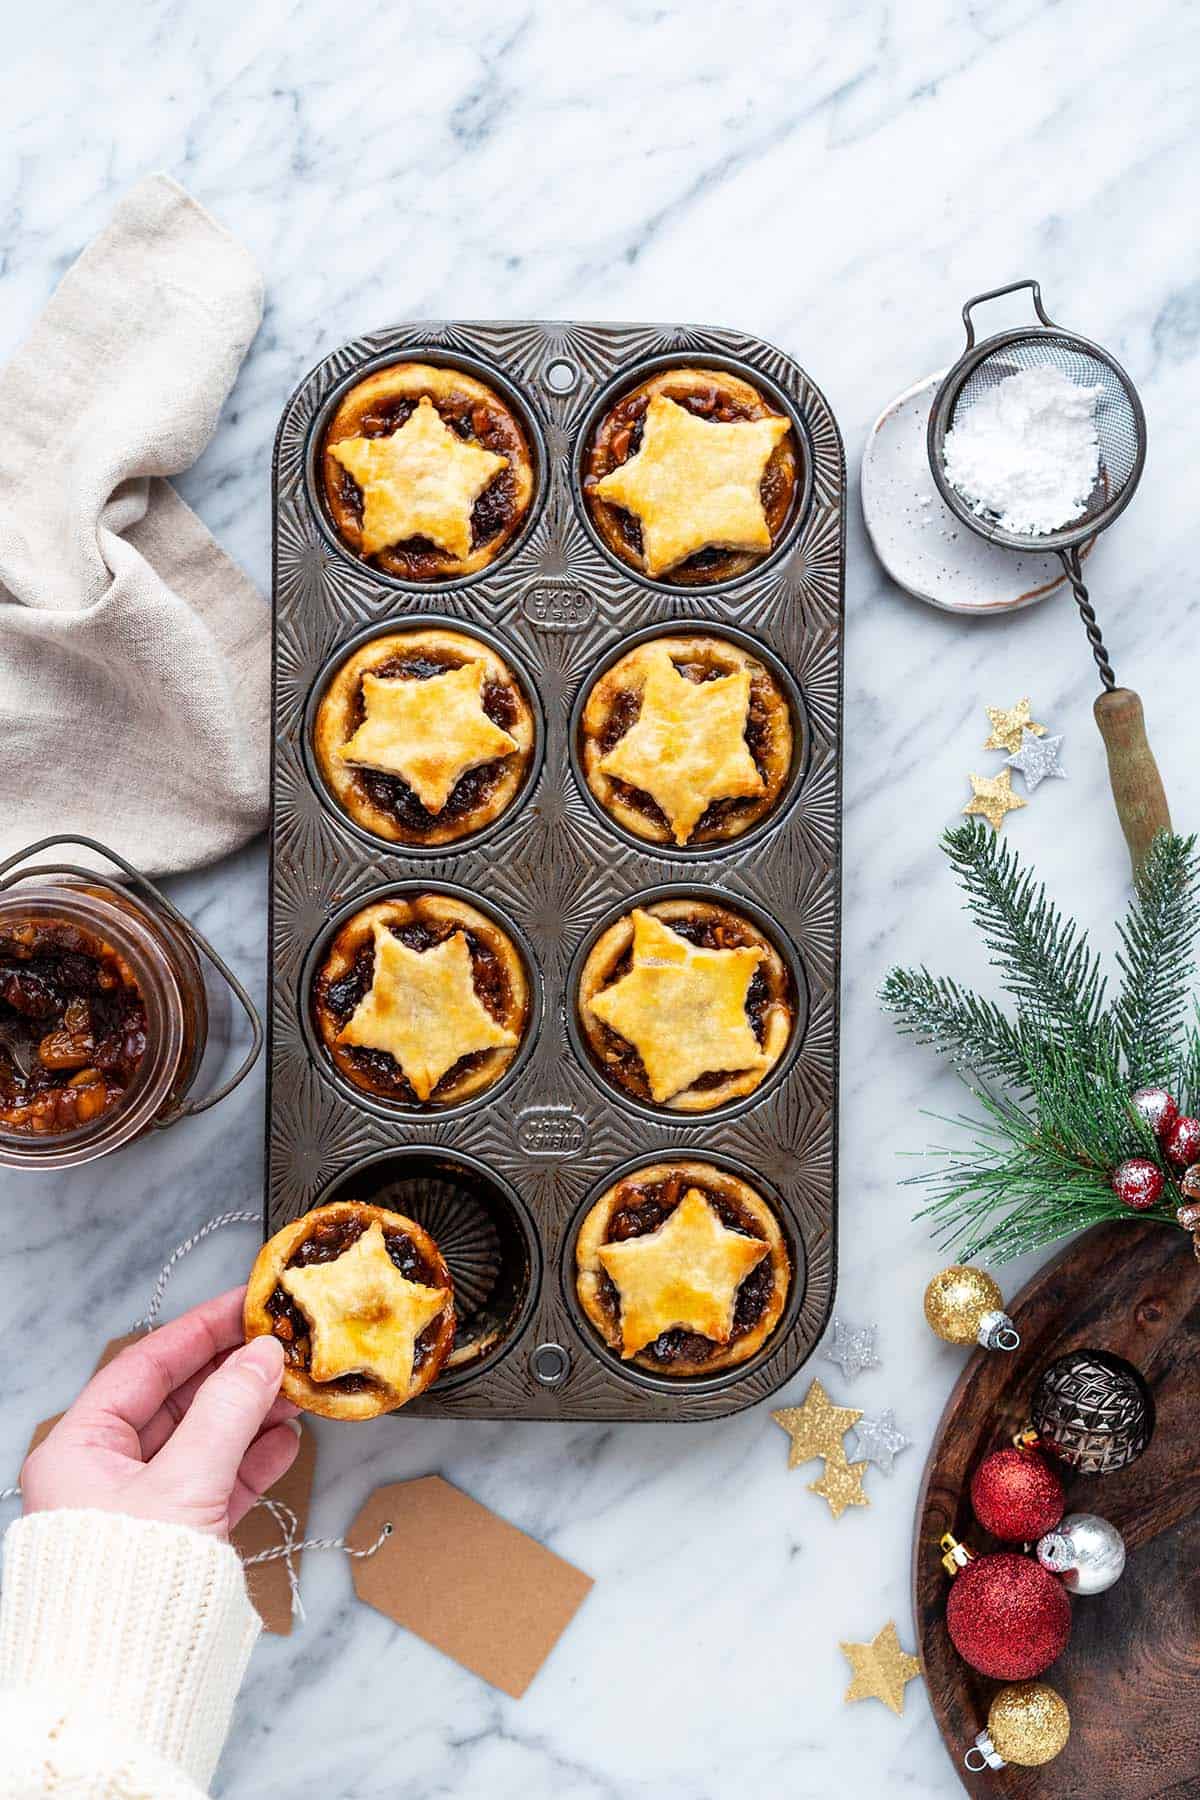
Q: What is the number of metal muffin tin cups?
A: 8